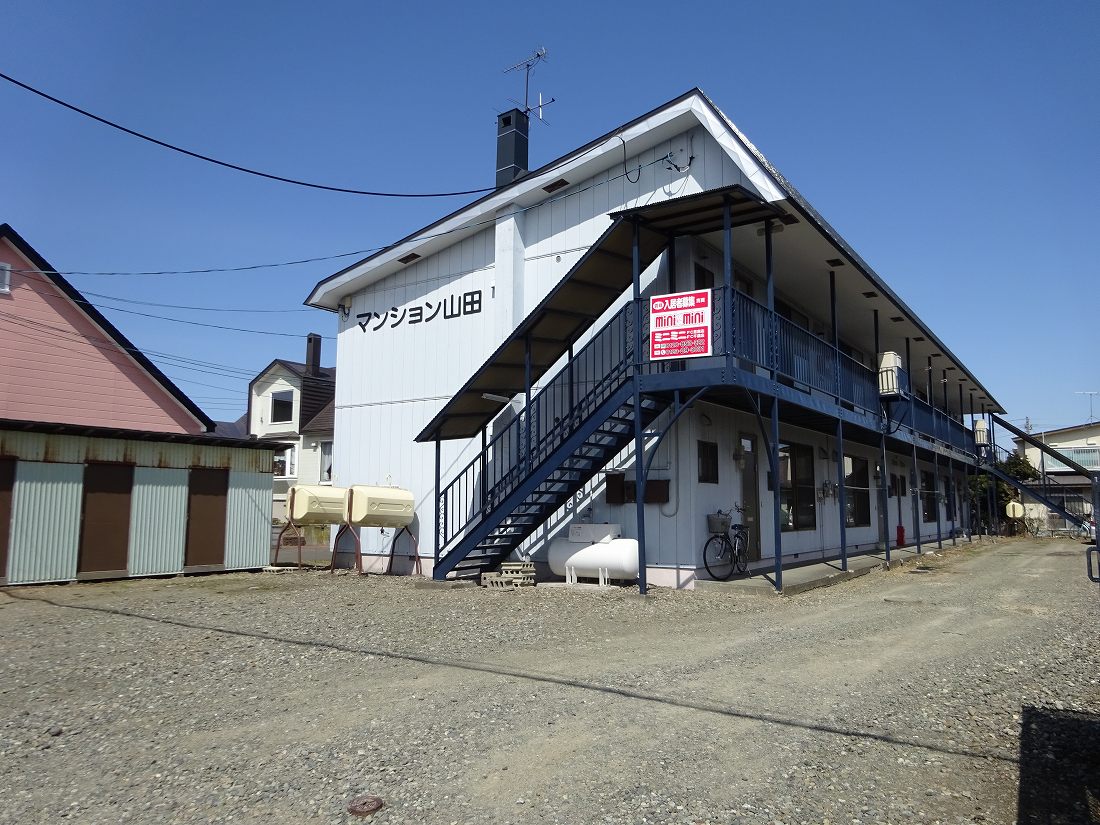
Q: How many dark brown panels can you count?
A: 3